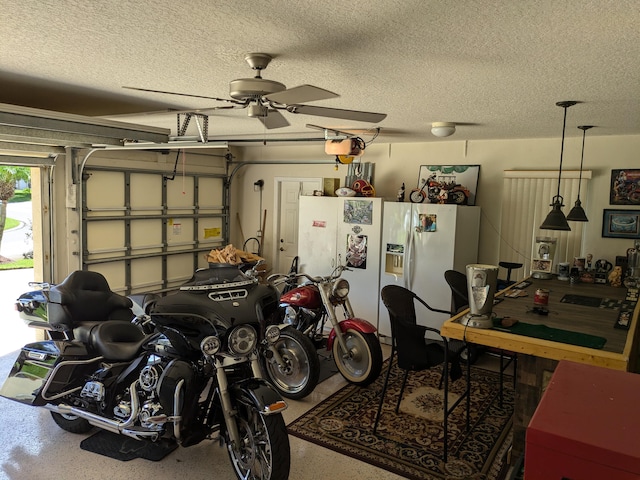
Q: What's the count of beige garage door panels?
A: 12